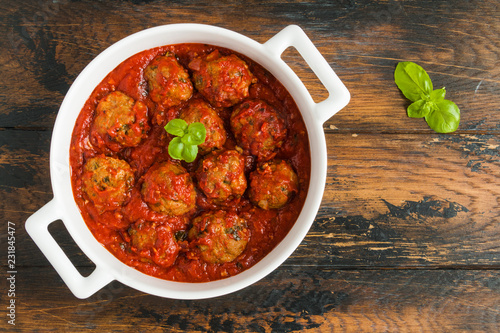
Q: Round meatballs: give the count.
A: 11